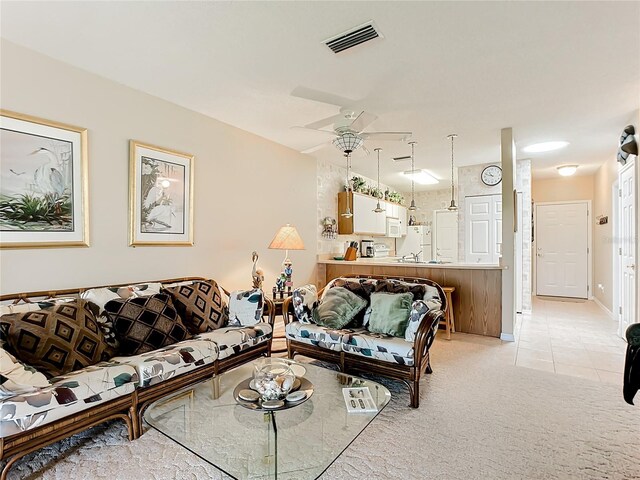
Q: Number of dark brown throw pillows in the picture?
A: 3